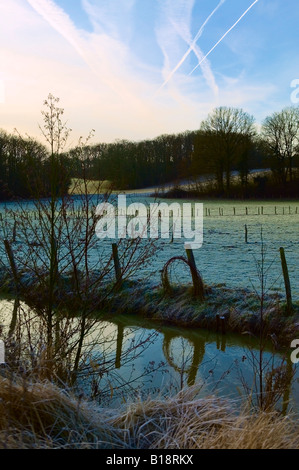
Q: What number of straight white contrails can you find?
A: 2